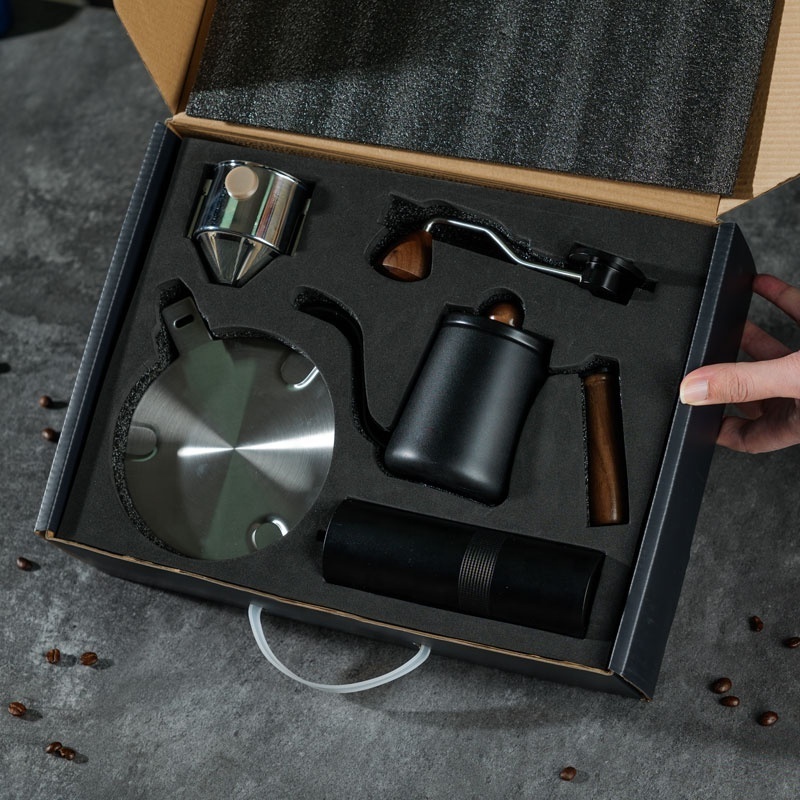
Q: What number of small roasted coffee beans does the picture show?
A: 14